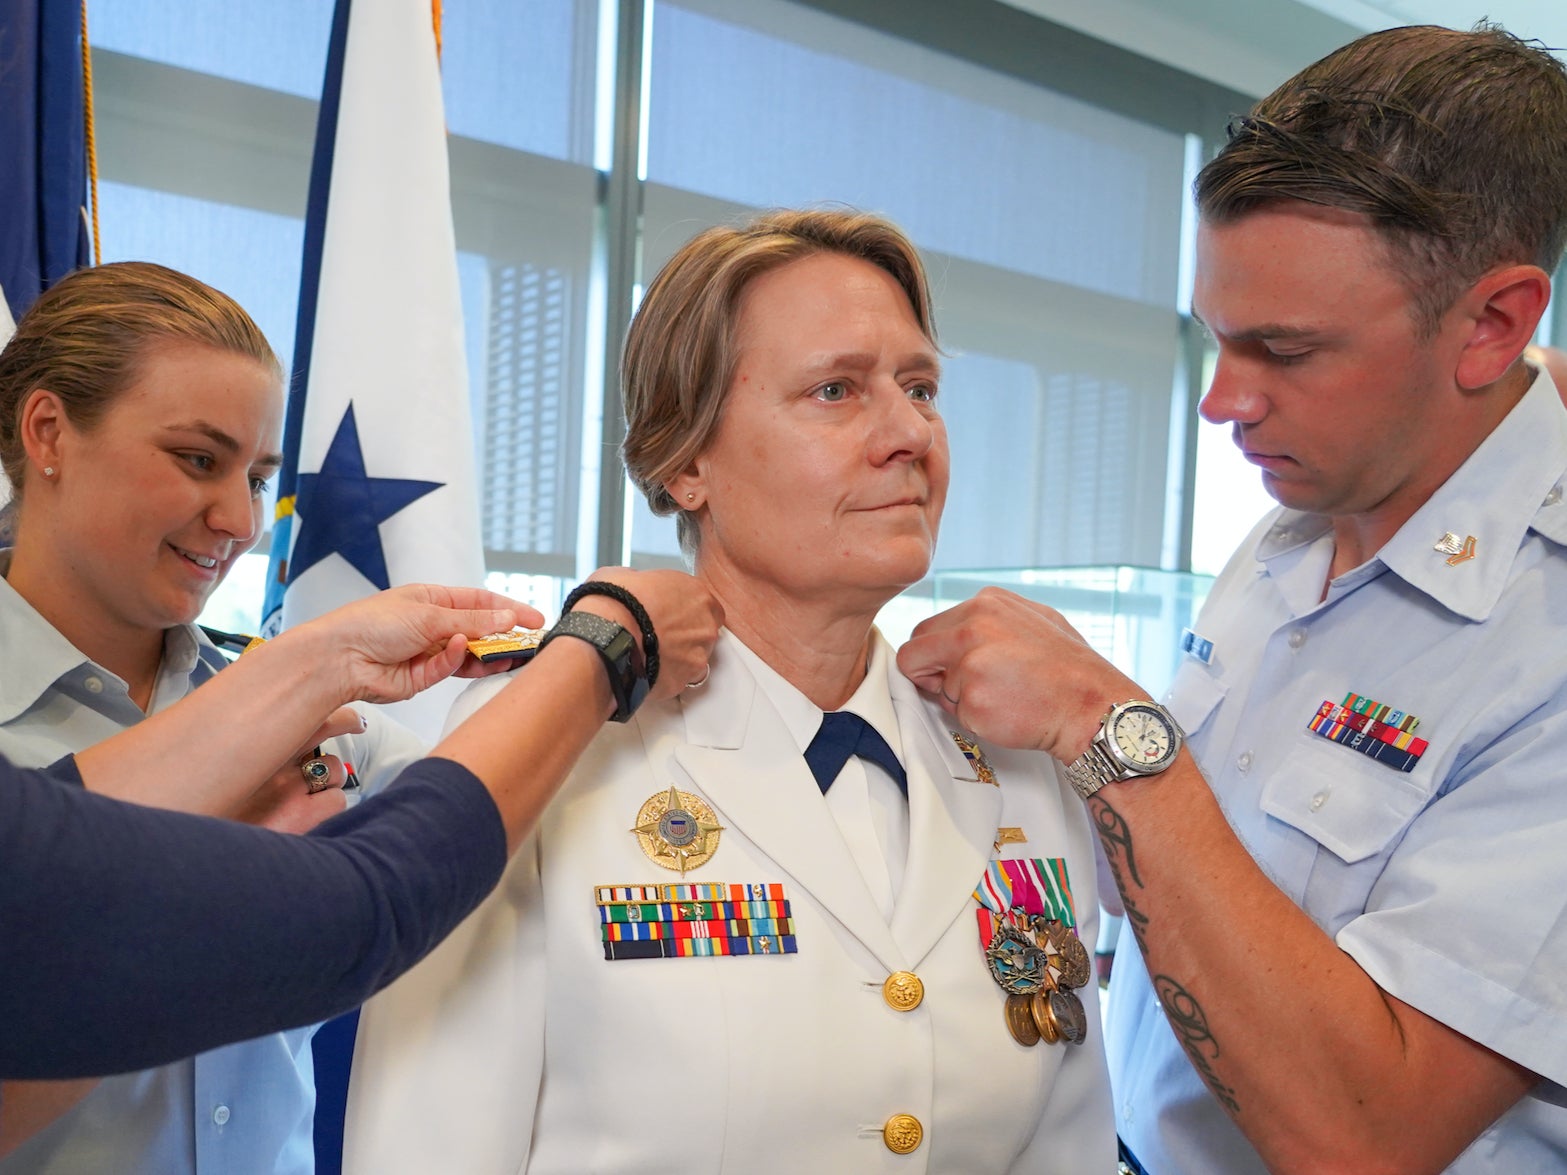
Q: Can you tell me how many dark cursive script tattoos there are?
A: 2